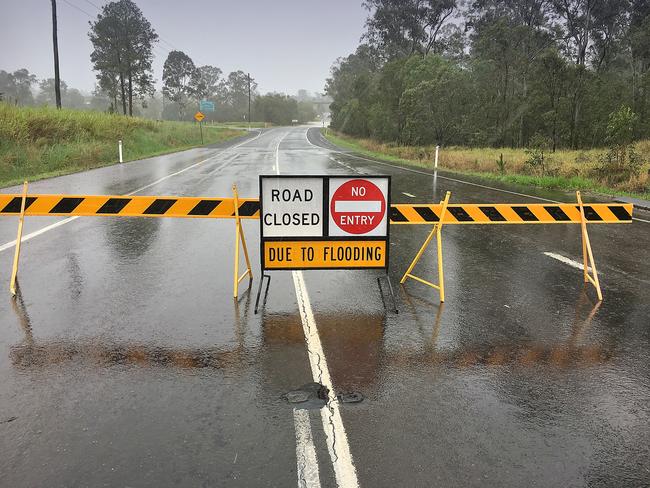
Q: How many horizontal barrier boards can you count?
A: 2